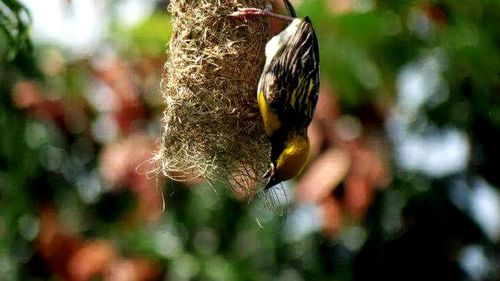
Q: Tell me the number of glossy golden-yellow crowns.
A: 1